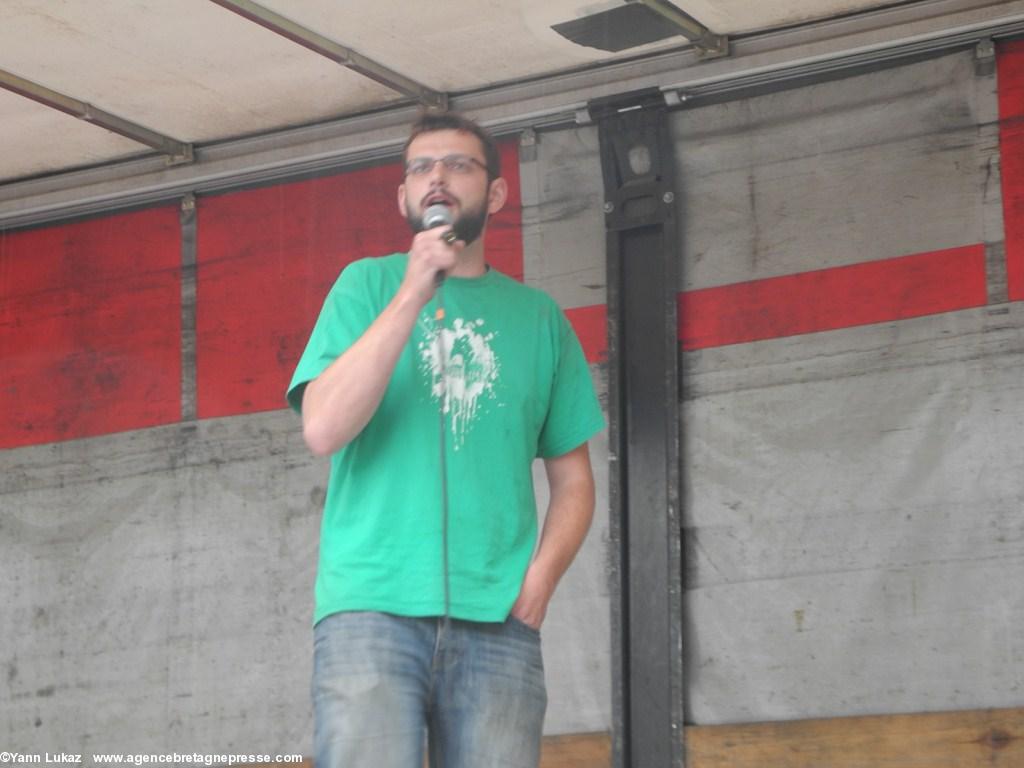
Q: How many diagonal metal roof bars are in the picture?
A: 3